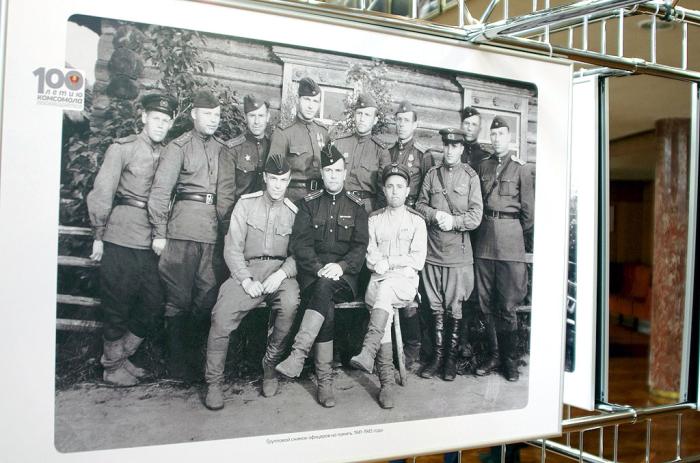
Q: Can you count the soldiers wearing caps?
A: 12